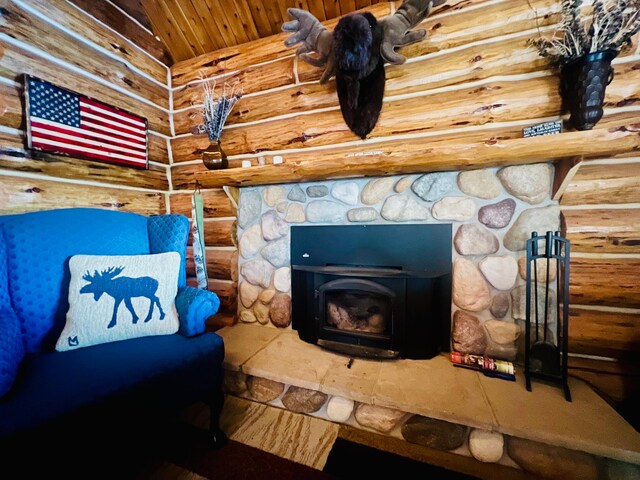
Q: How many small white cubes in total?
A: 2